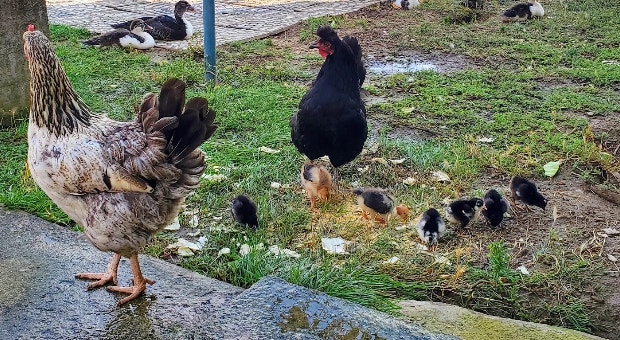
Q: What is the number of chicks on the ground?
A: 7